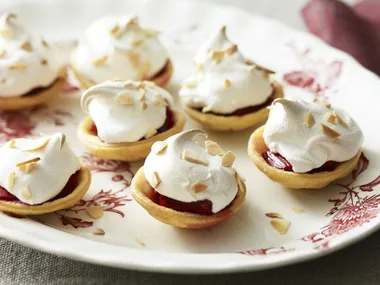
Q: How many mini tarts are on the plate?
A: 7